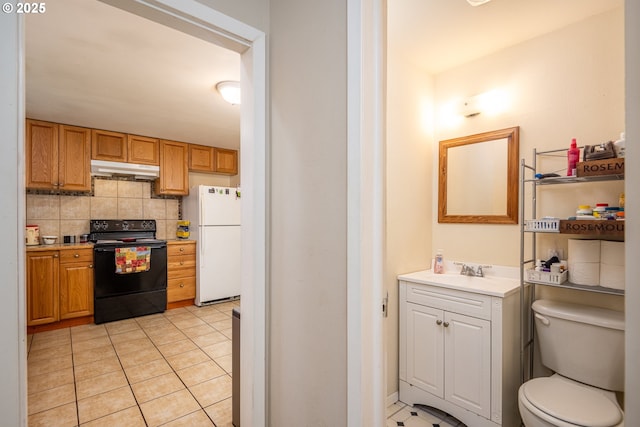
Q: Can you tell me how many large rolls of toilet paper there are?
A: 4